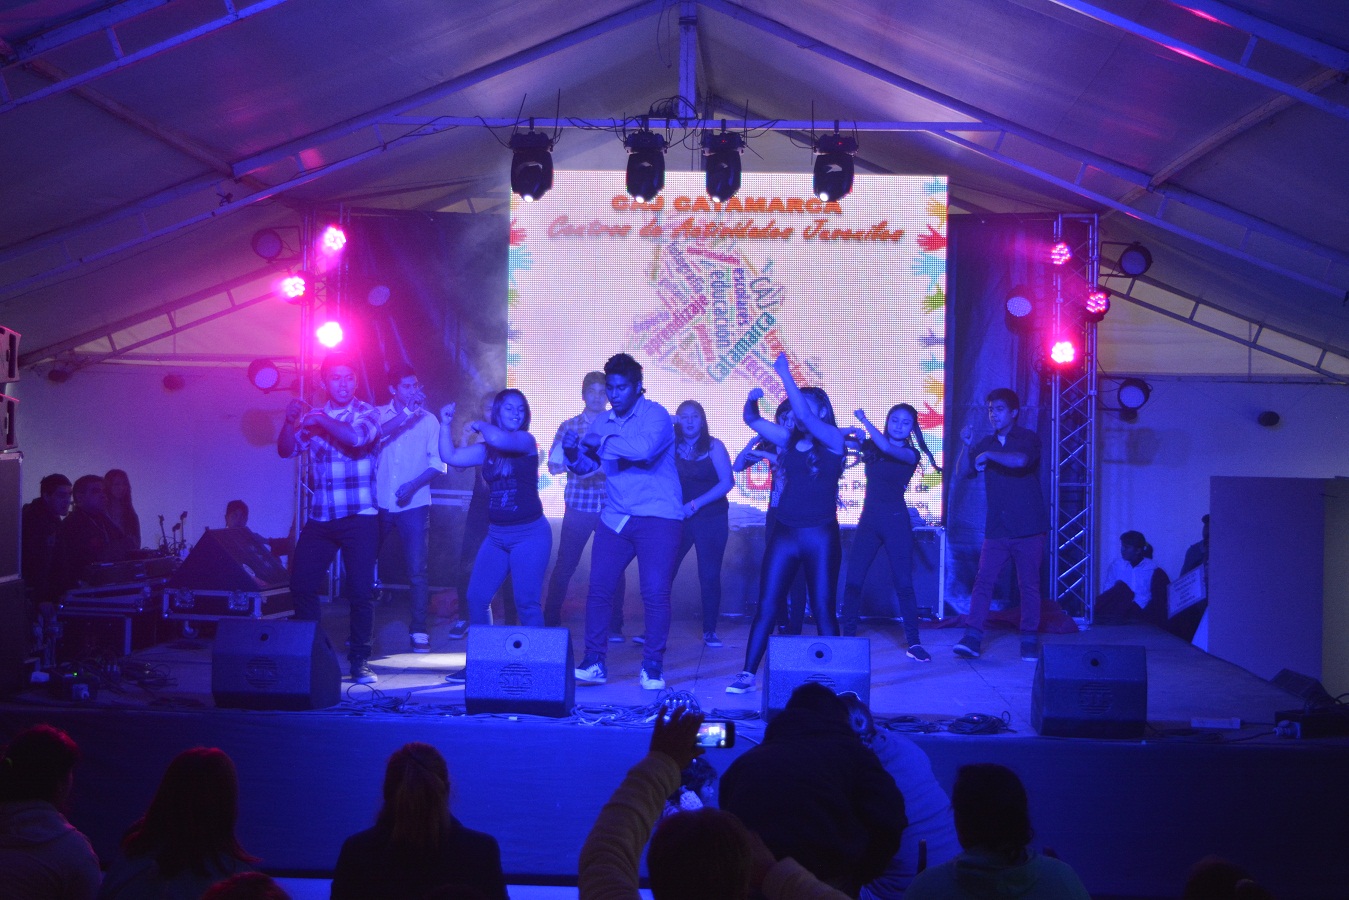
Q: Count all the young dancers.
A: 11